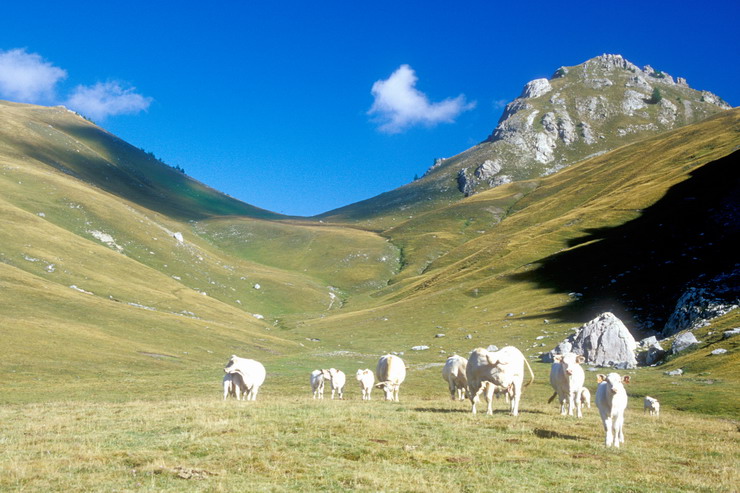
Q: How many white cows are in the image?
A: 12